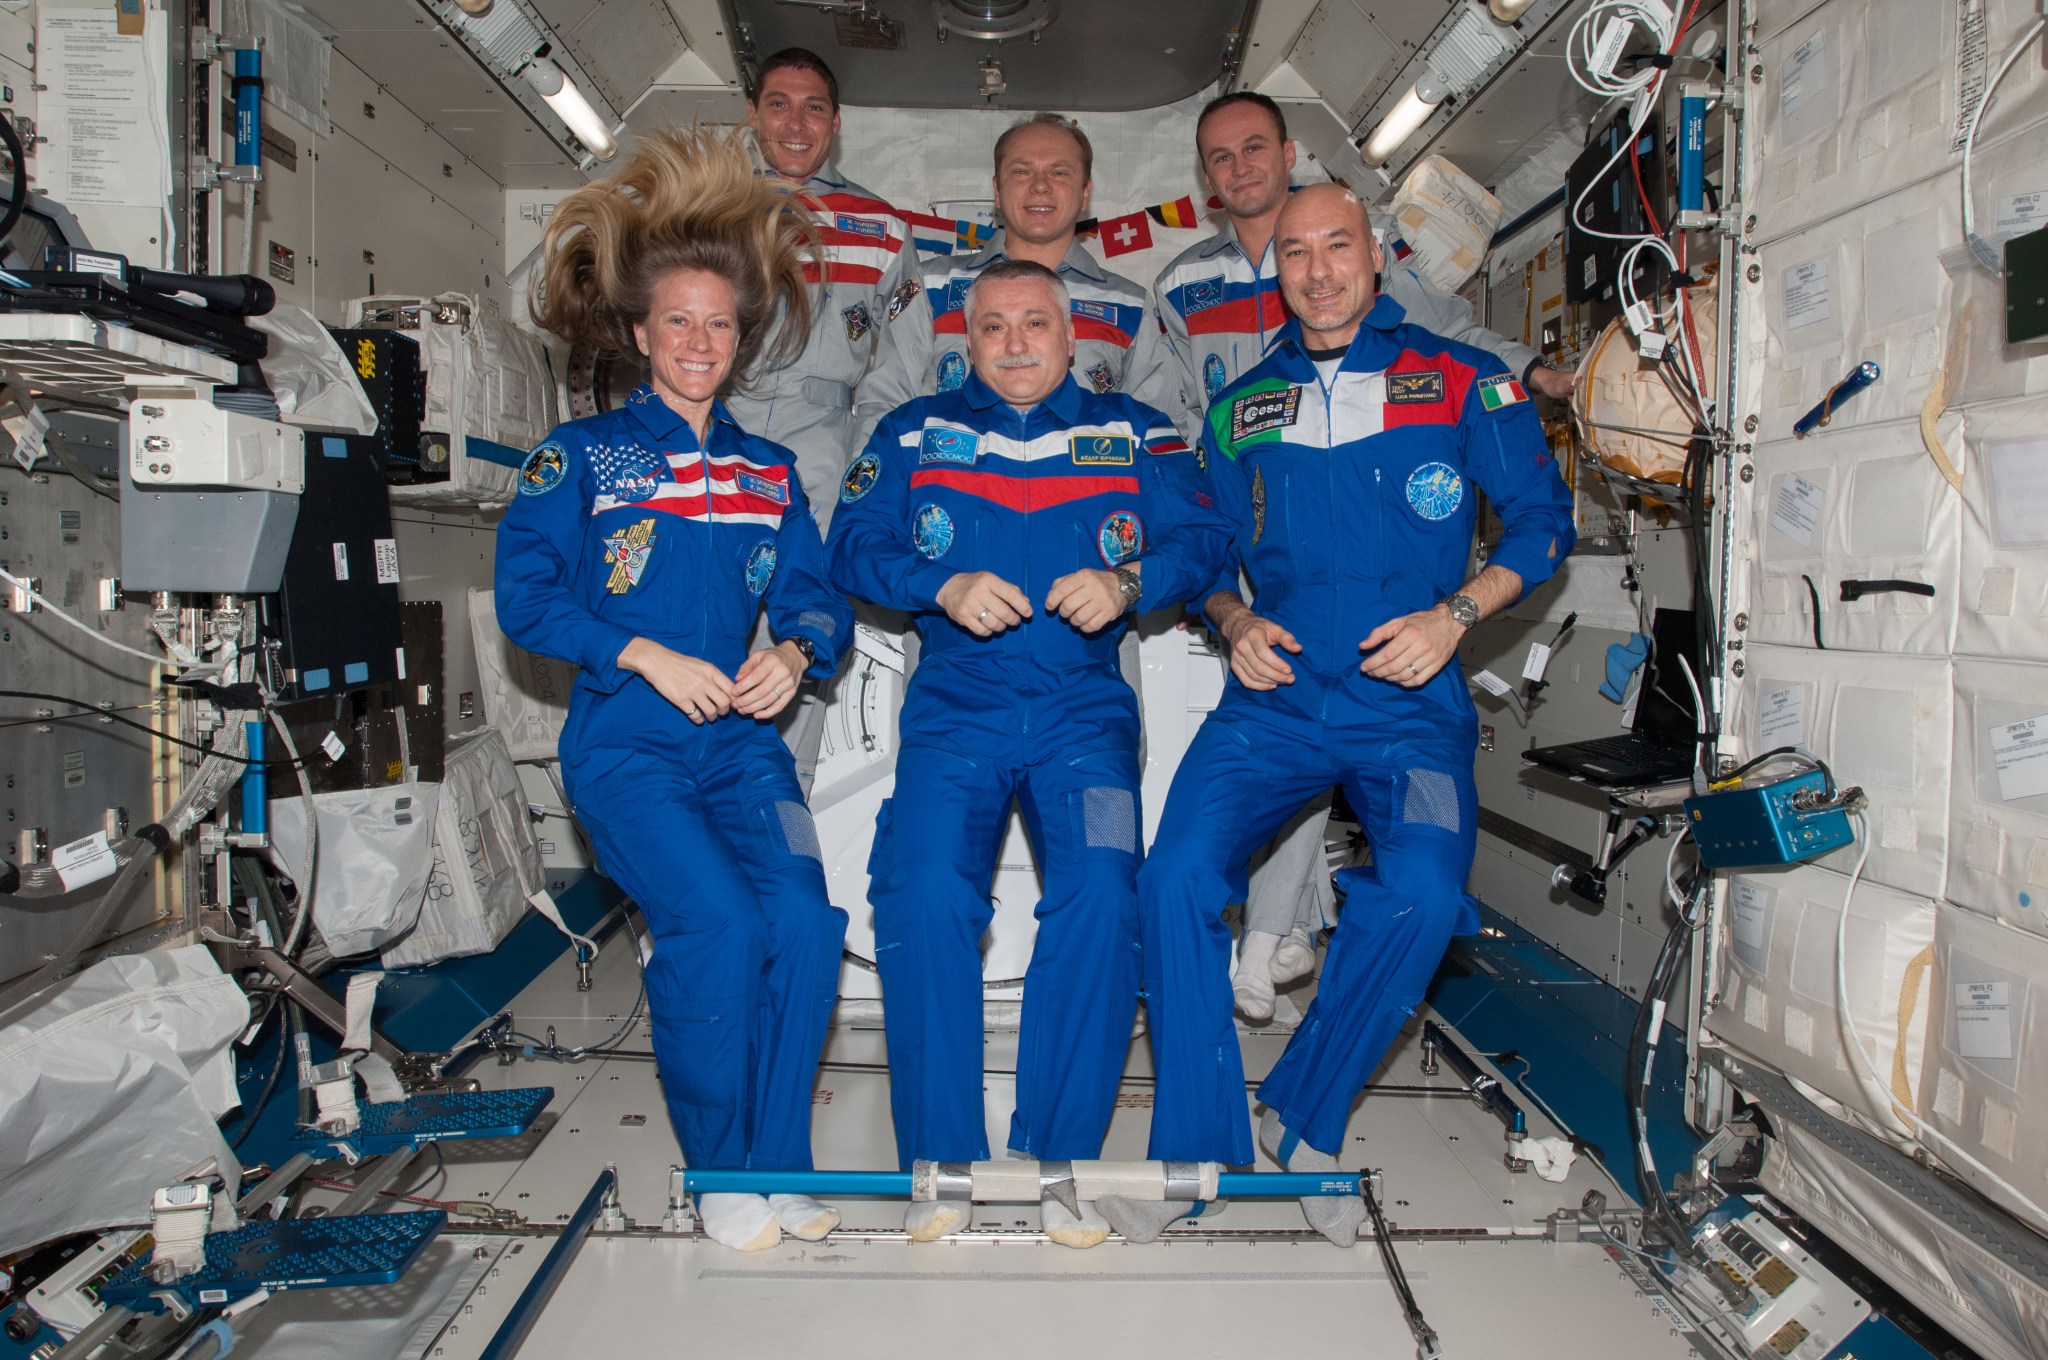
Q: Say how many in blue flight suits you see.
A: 3